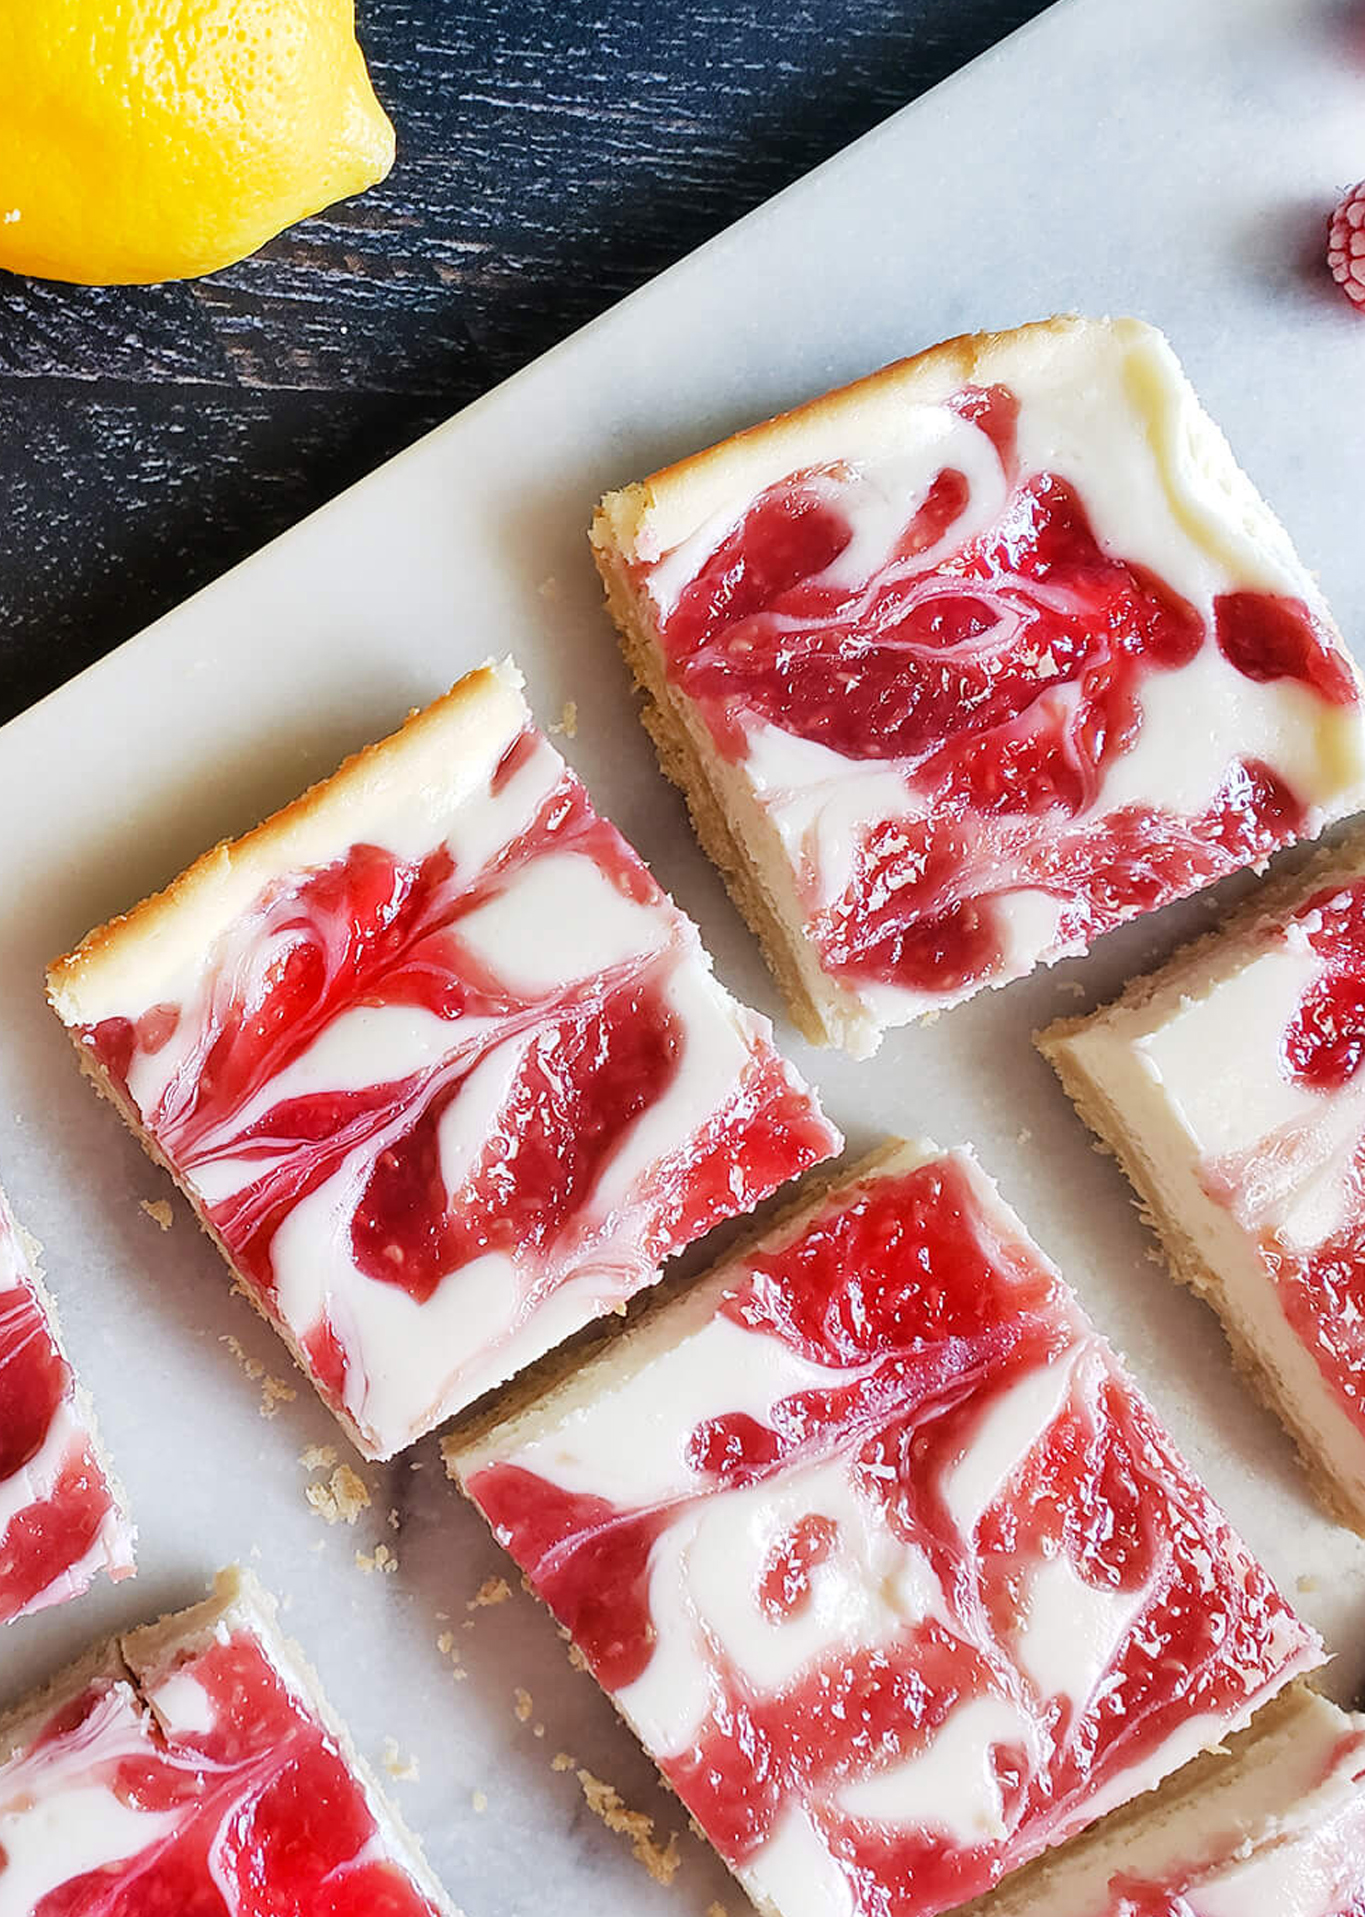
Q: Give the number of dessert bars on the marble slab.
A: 7